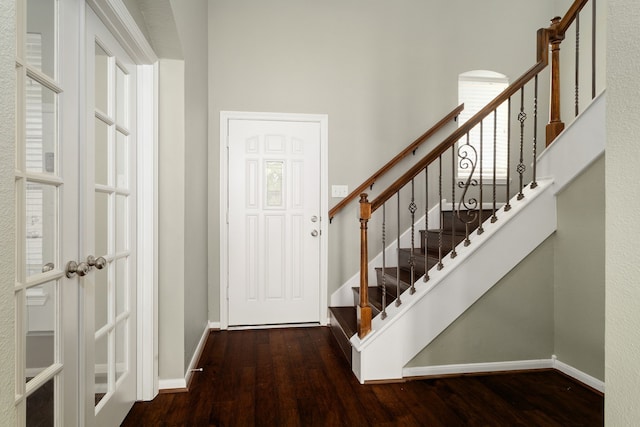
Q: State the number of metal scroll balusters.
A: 1